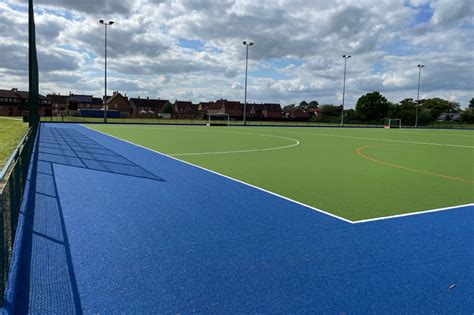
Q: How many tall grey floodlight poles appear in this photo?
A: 4